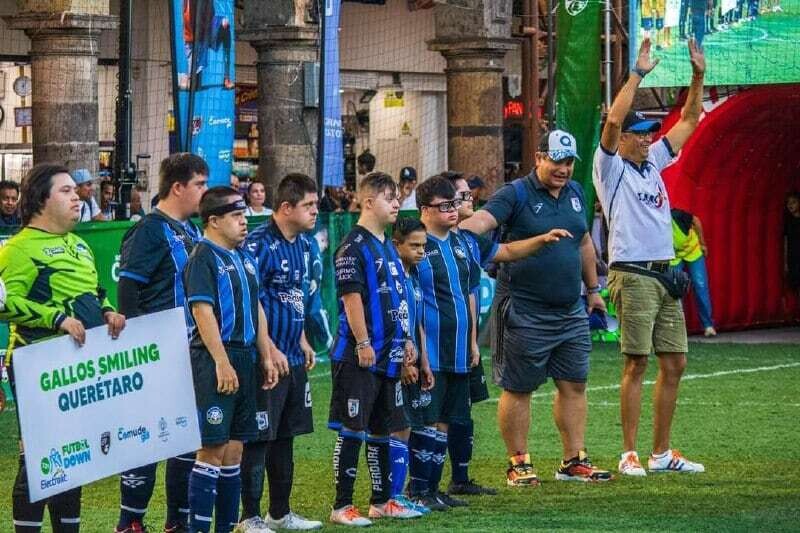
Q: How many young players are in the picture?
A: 8